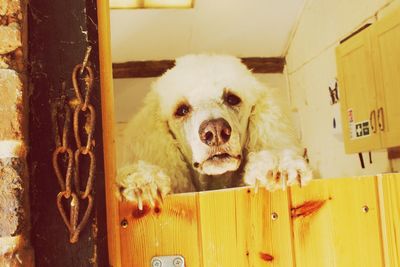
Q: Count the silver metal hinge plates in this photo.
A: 1